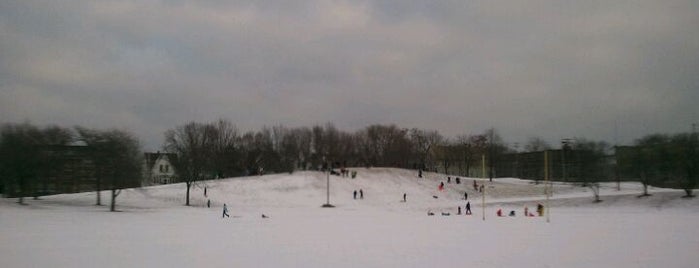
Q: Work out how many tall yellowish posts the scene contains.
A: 2